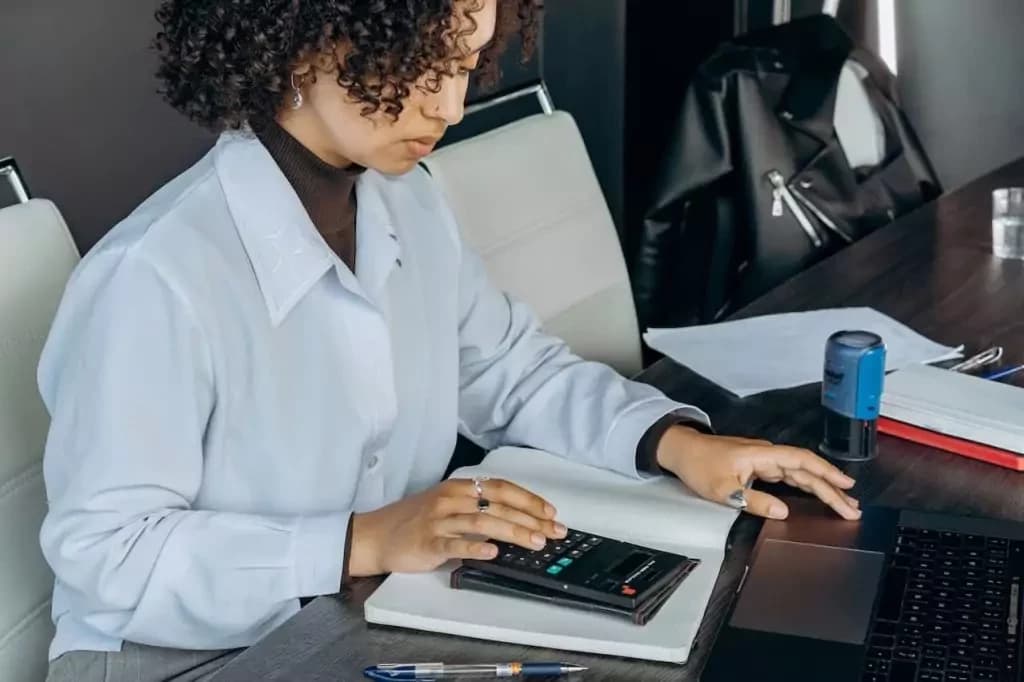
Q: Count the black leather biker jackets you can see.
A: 1